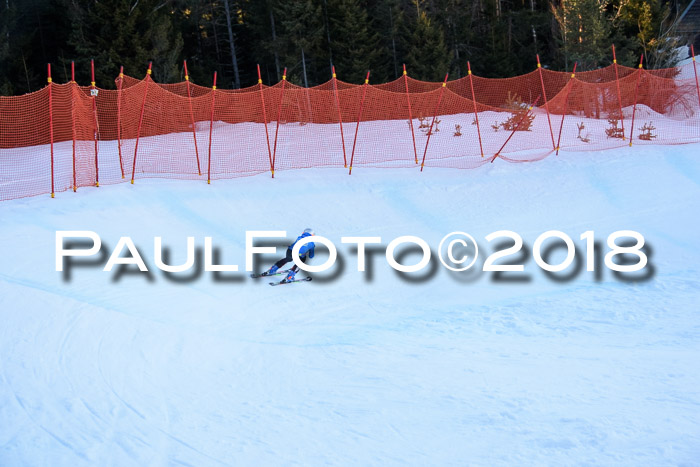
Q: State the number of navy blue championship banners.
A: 0